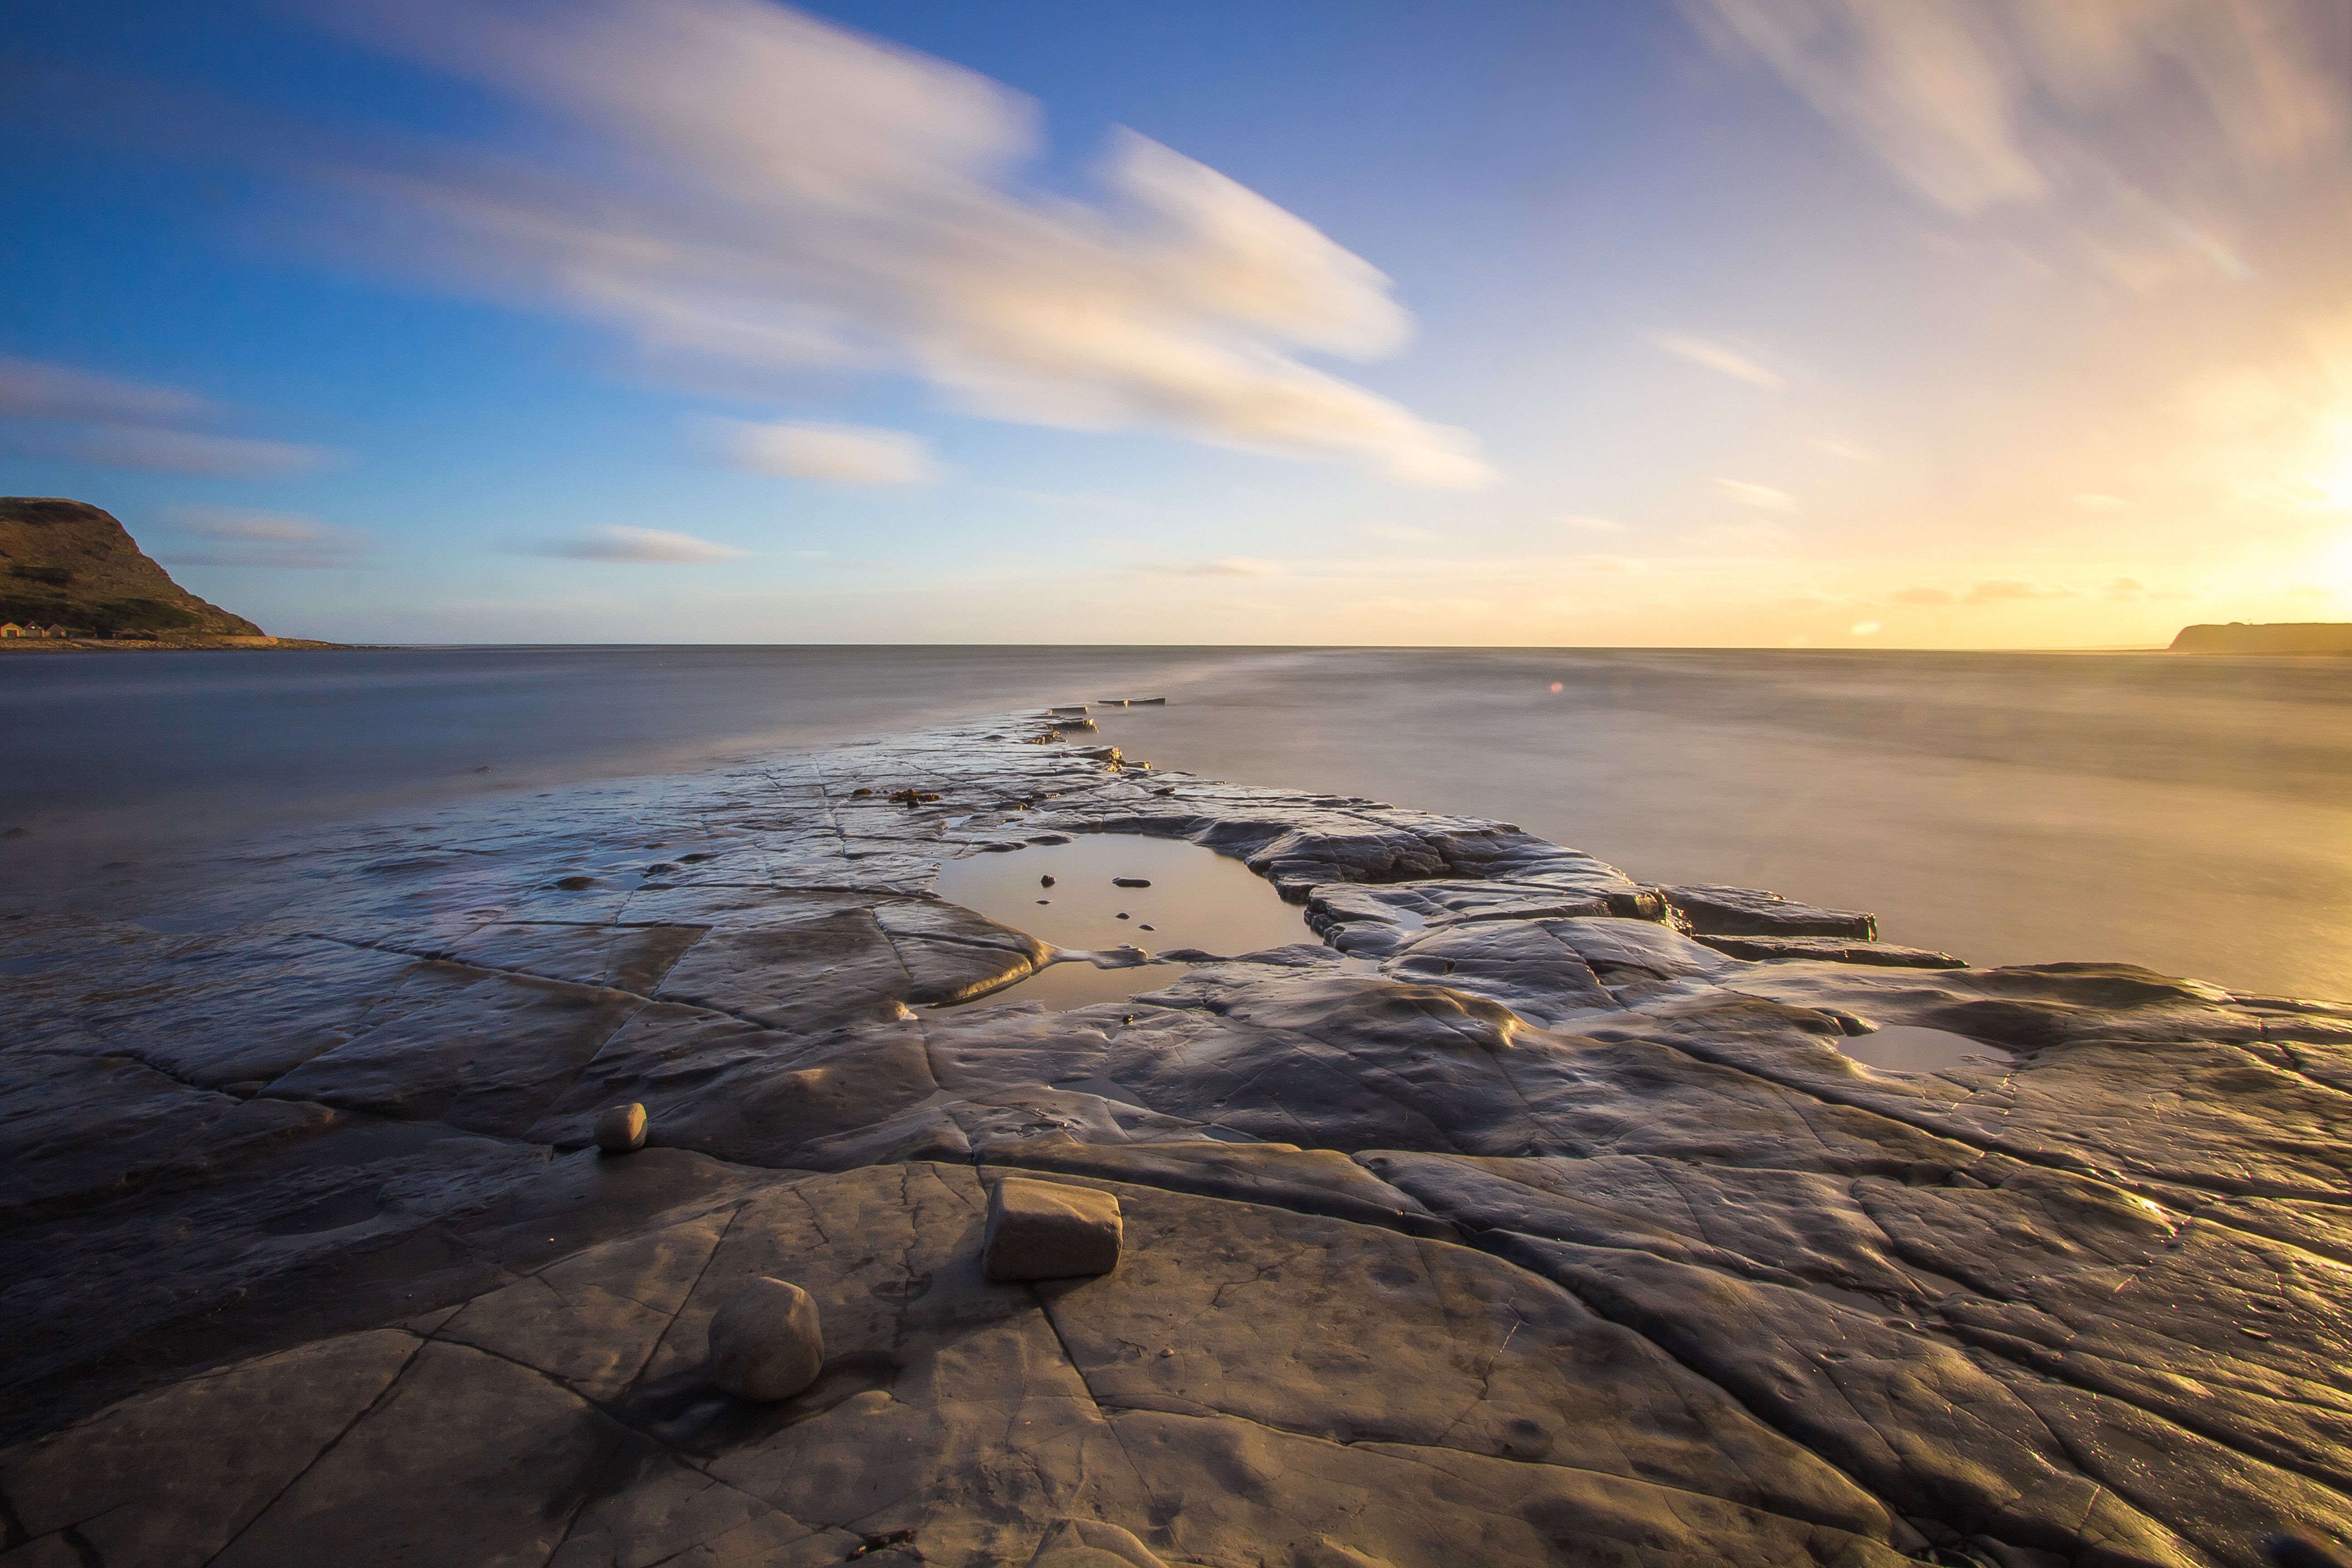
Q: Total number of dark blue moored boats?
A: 0